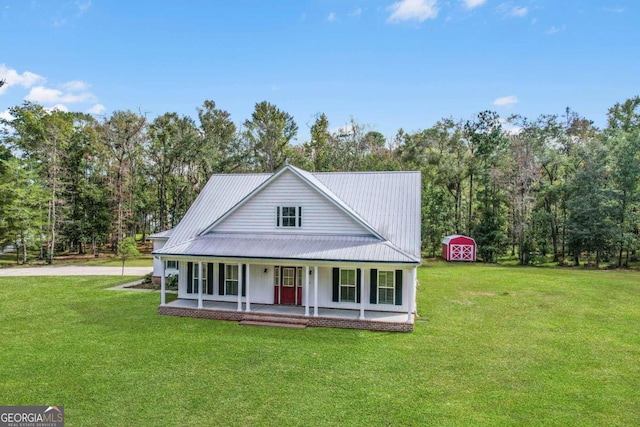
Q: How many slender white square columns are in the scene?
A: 8